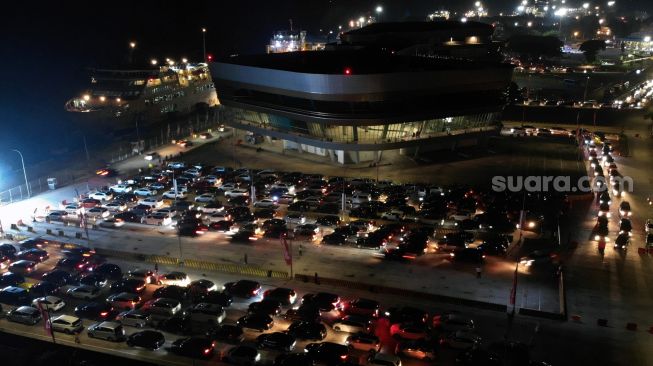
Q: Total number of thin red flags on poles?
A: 4